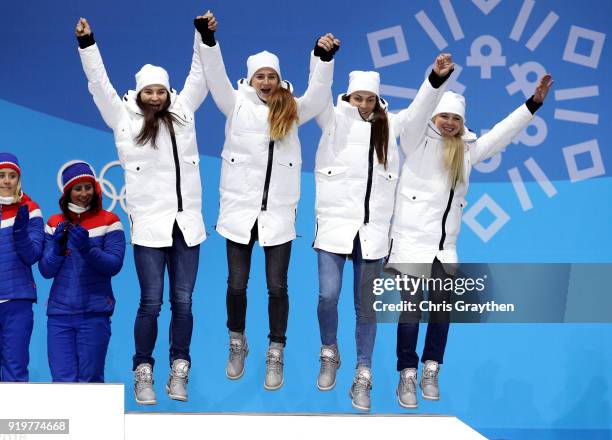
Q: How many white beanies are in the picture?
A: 4